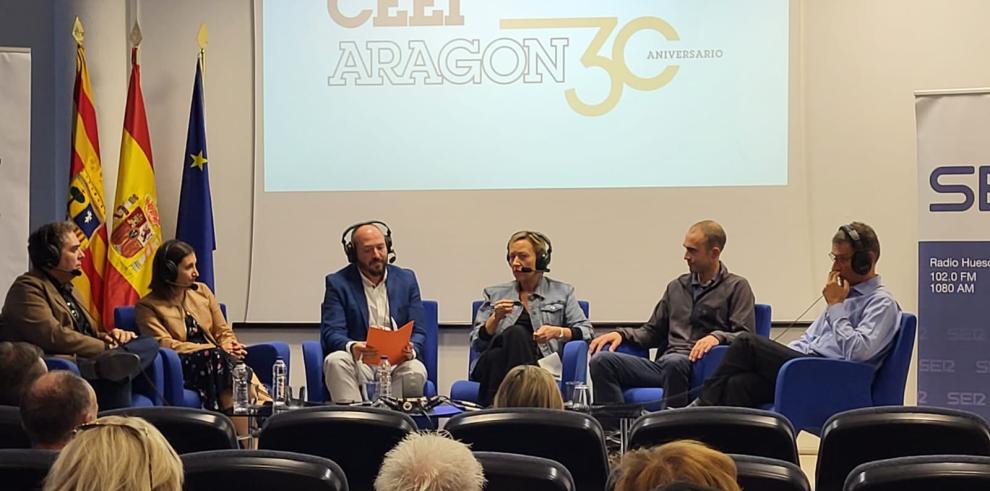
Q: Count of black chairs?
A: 11